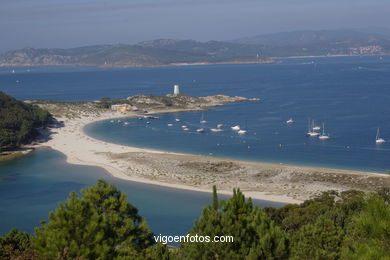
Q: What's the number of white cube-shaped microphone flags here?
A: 0